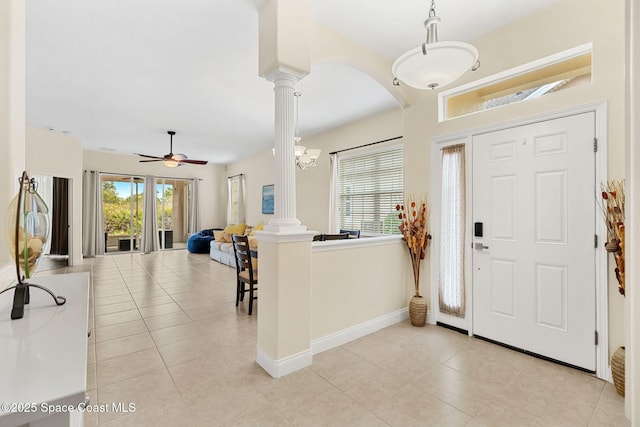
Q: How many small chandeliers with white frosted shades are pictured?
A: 1